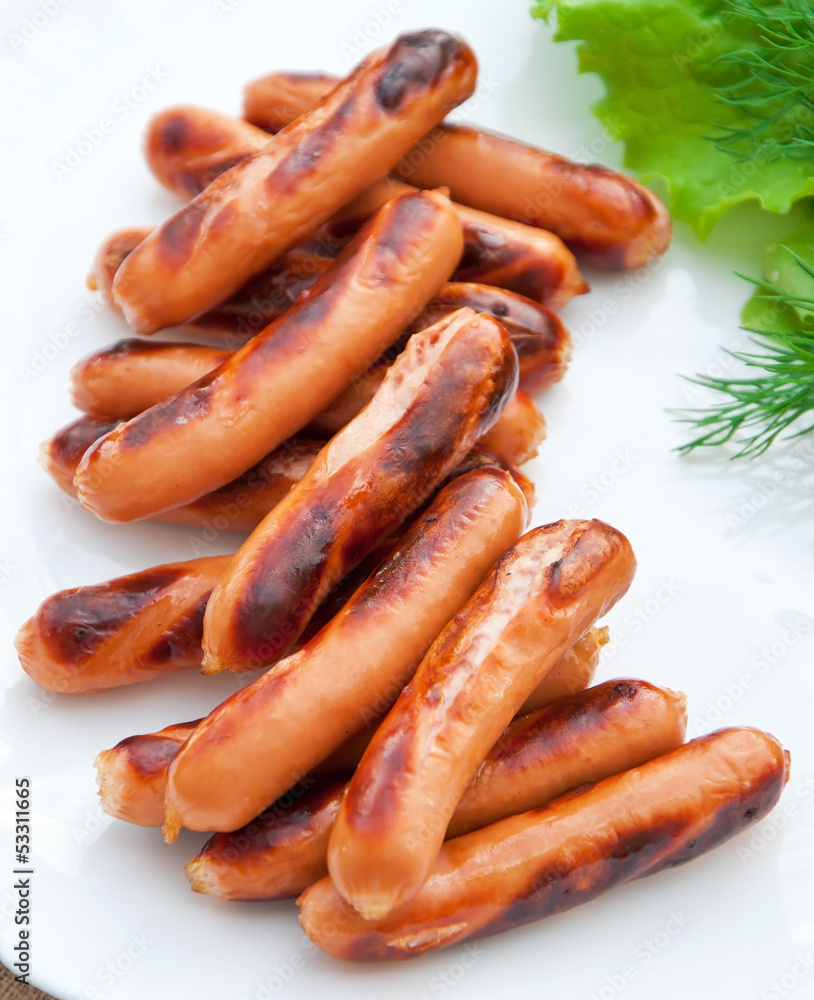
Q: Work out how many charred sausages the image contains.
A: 14